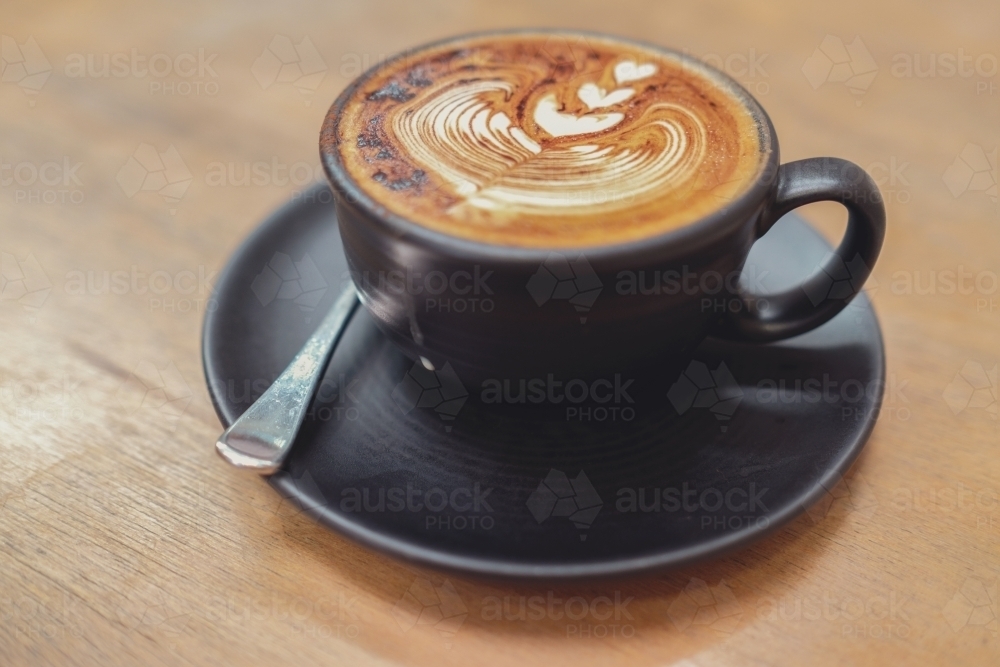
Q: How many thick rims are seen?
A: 2